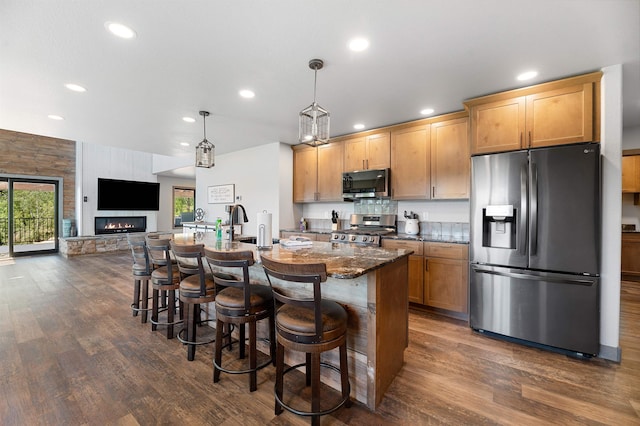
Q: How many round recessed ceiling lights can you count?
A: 11